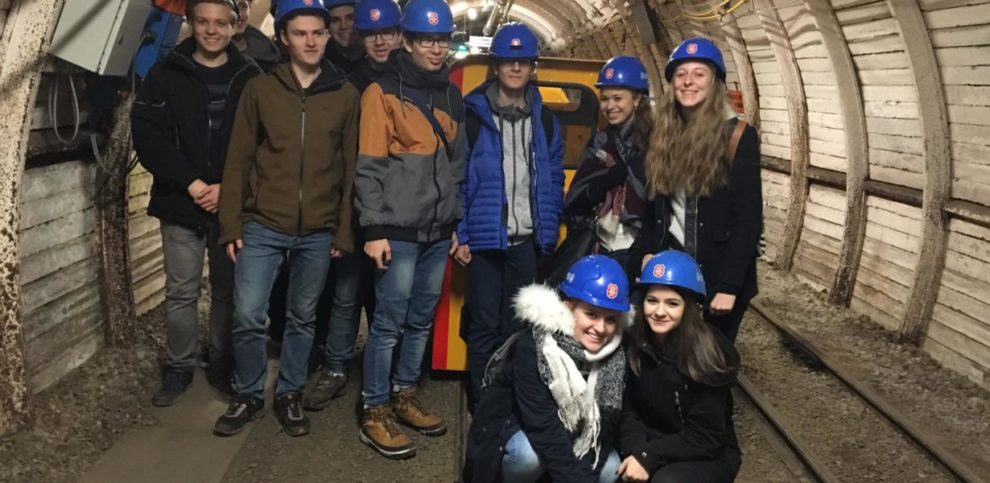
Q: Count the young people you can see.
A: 11